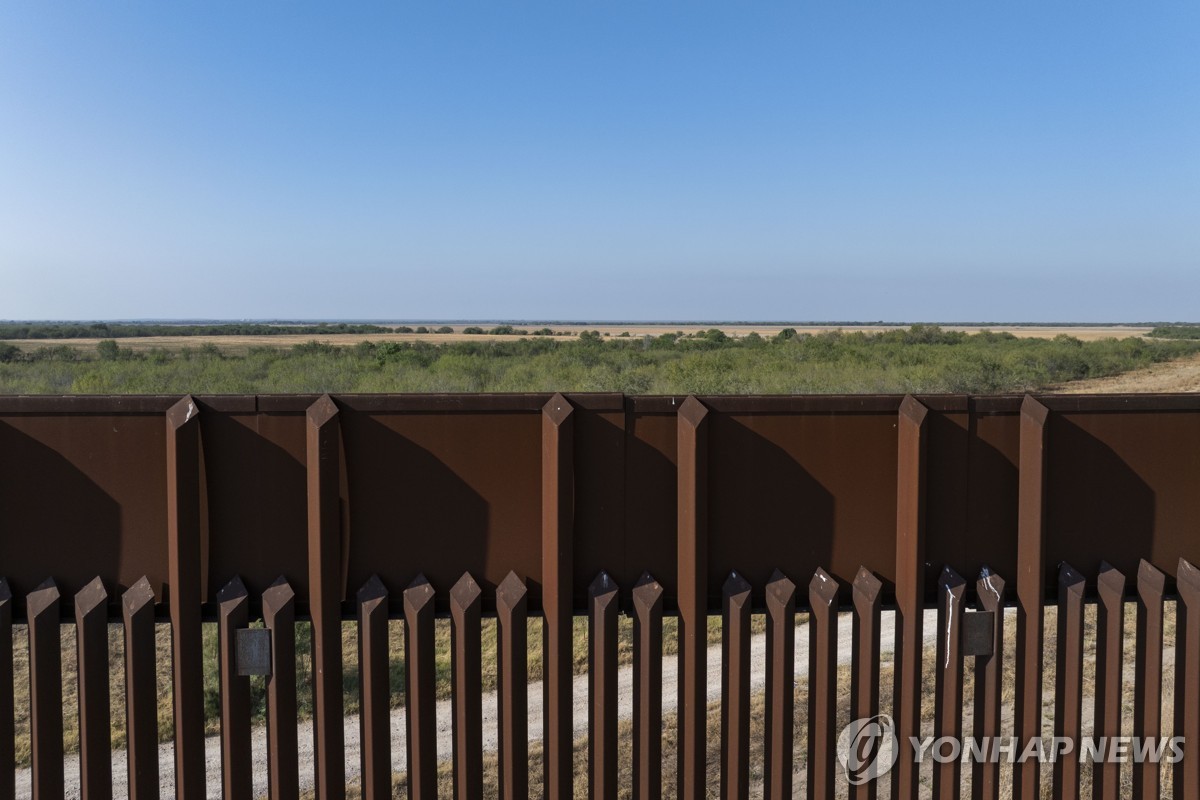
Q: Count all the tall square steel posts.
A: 6